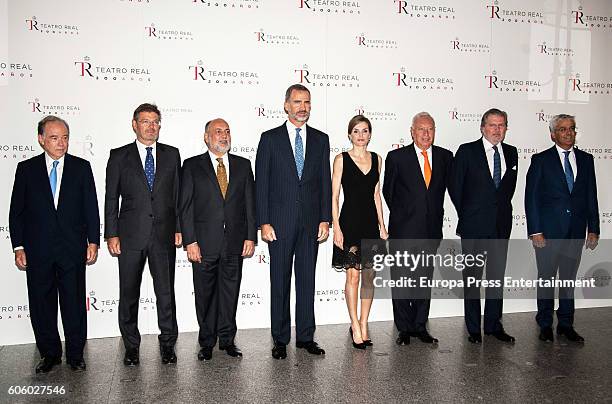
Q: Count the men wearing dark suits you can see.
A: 7